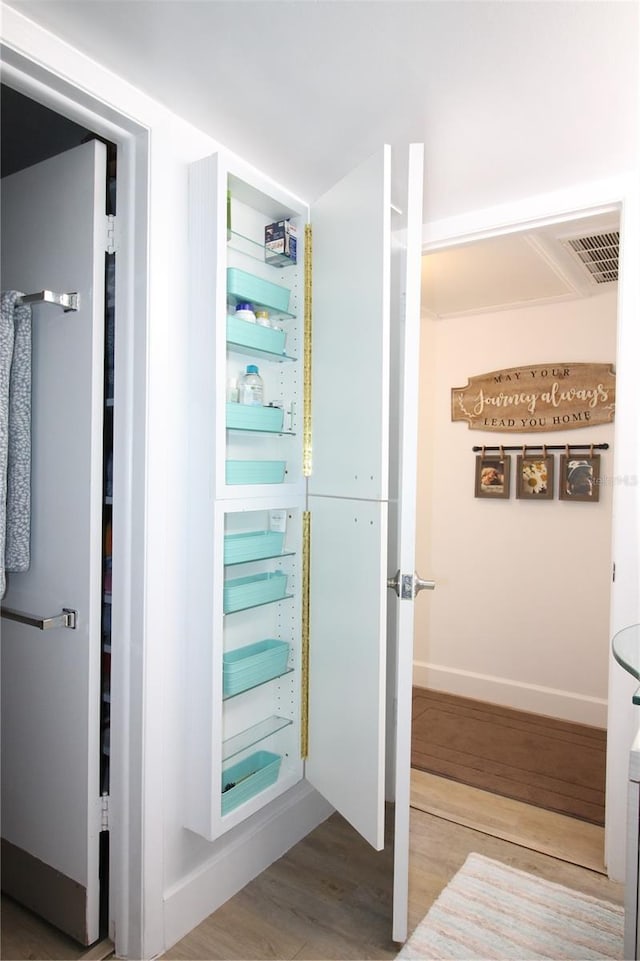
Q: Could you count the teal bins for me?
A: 8